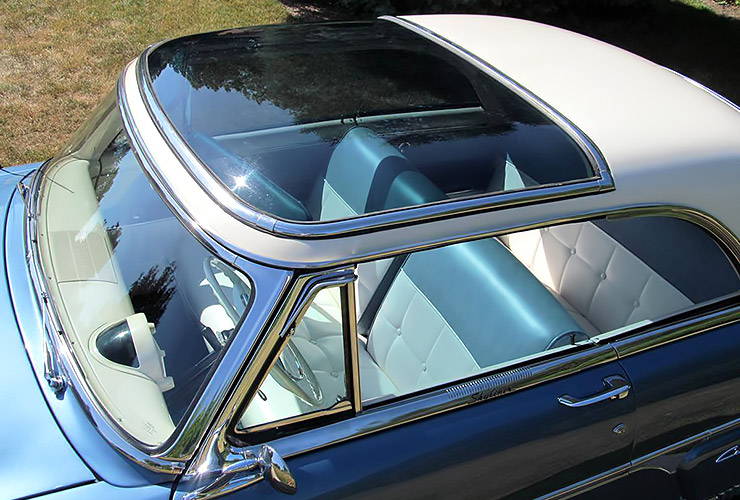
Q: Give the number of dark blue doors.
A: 1